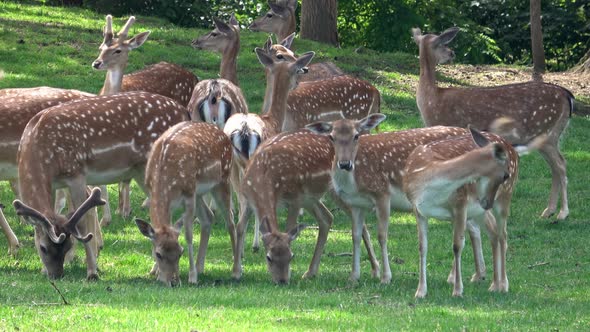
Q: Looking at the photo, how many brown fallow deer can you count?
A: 12